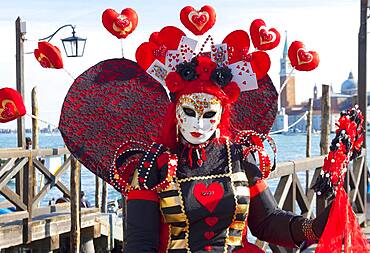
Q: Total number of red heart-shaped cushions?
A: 6